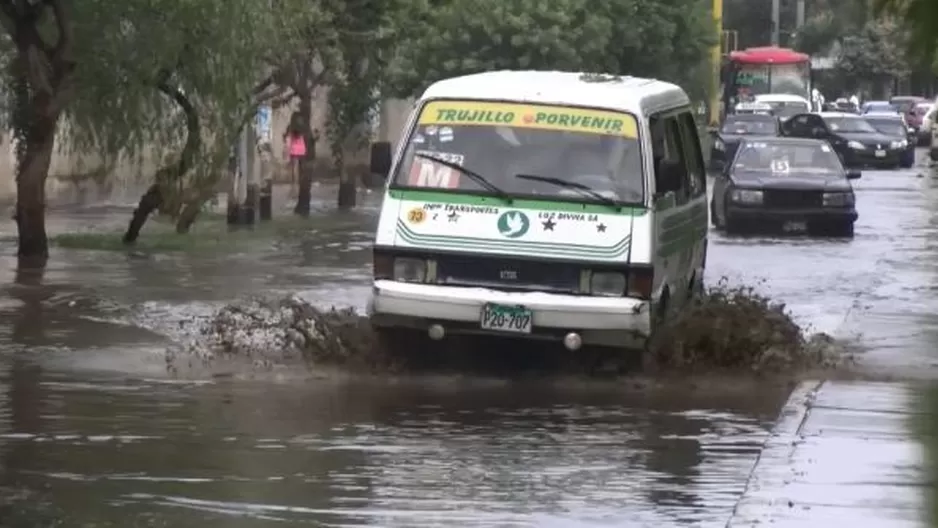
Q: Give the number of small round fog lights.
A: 2